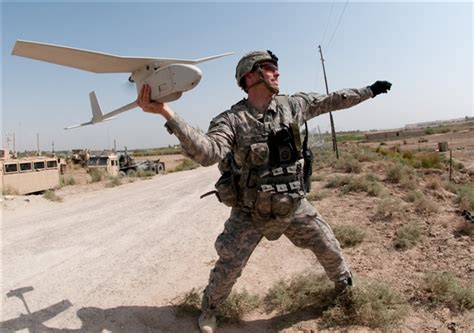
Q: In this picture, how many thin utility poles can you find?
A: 1